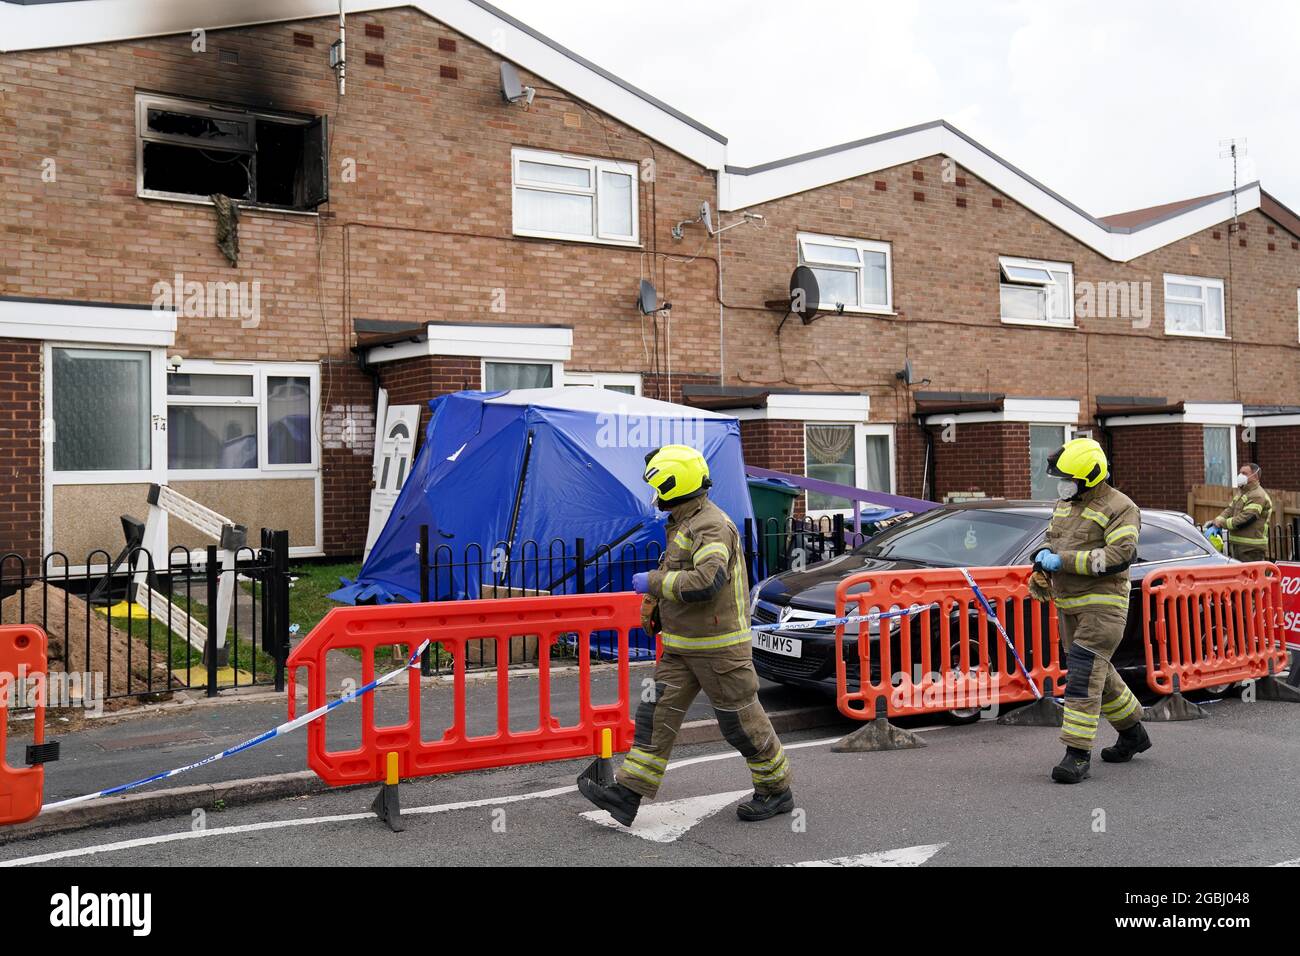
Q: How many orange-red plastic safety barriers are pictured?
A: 4